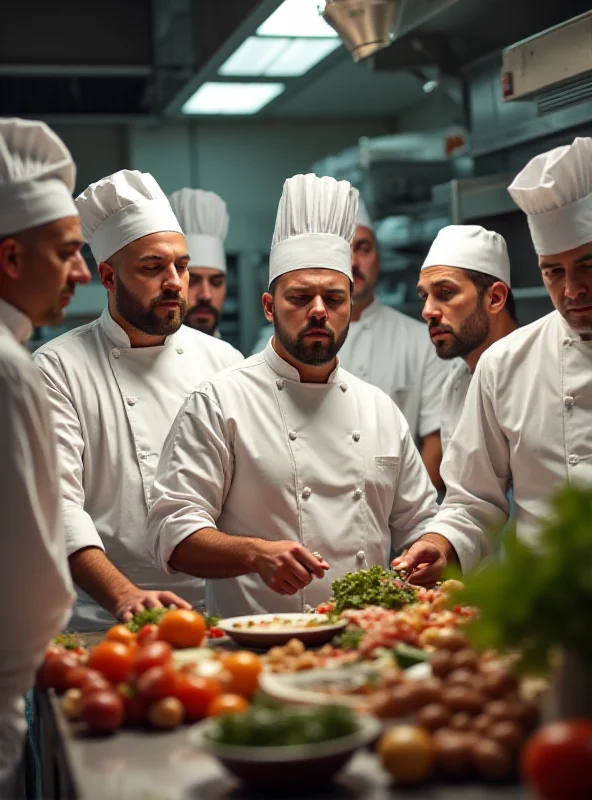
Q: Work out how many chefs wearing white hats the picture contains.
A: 7